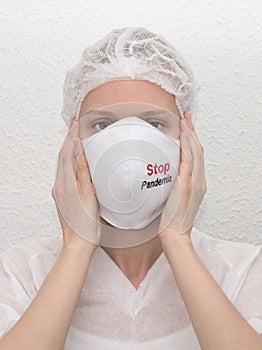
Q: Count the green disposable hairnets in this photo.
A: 0